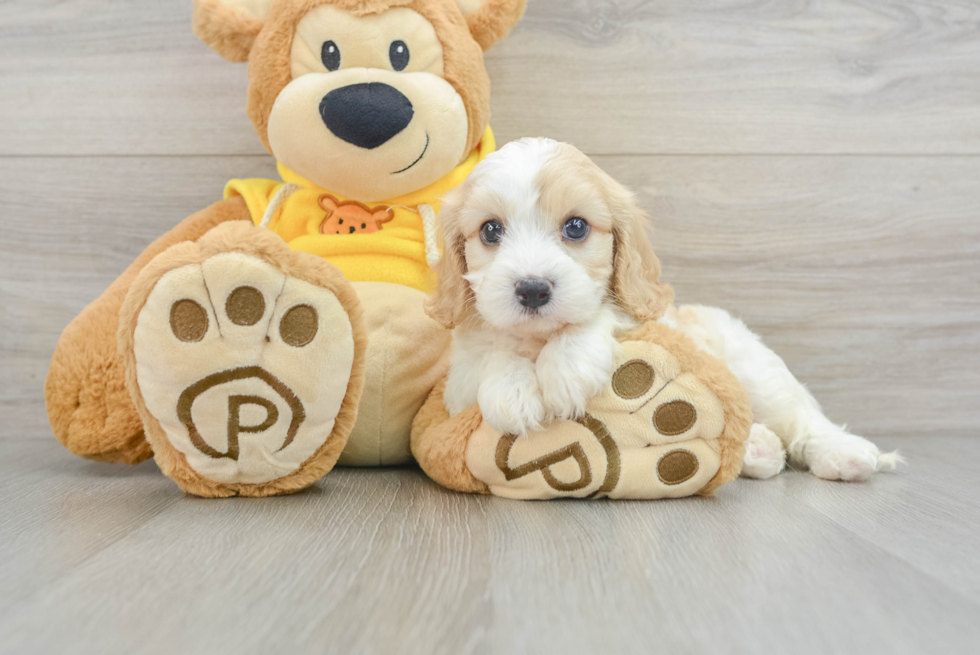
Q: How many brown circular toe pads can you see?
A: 6